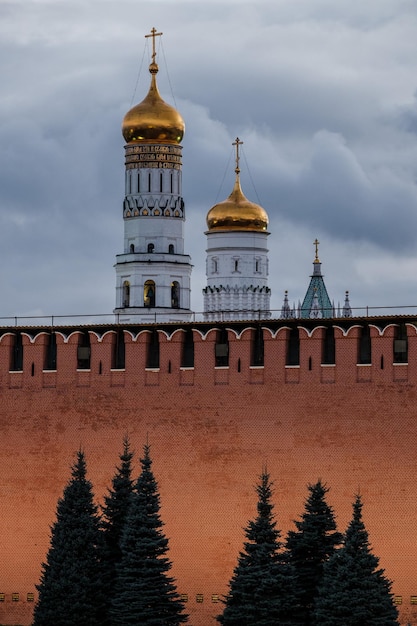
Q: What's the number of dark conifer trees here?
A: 6